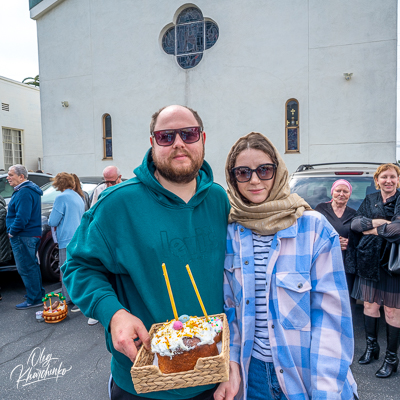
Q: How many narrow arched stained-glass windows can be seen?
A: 2